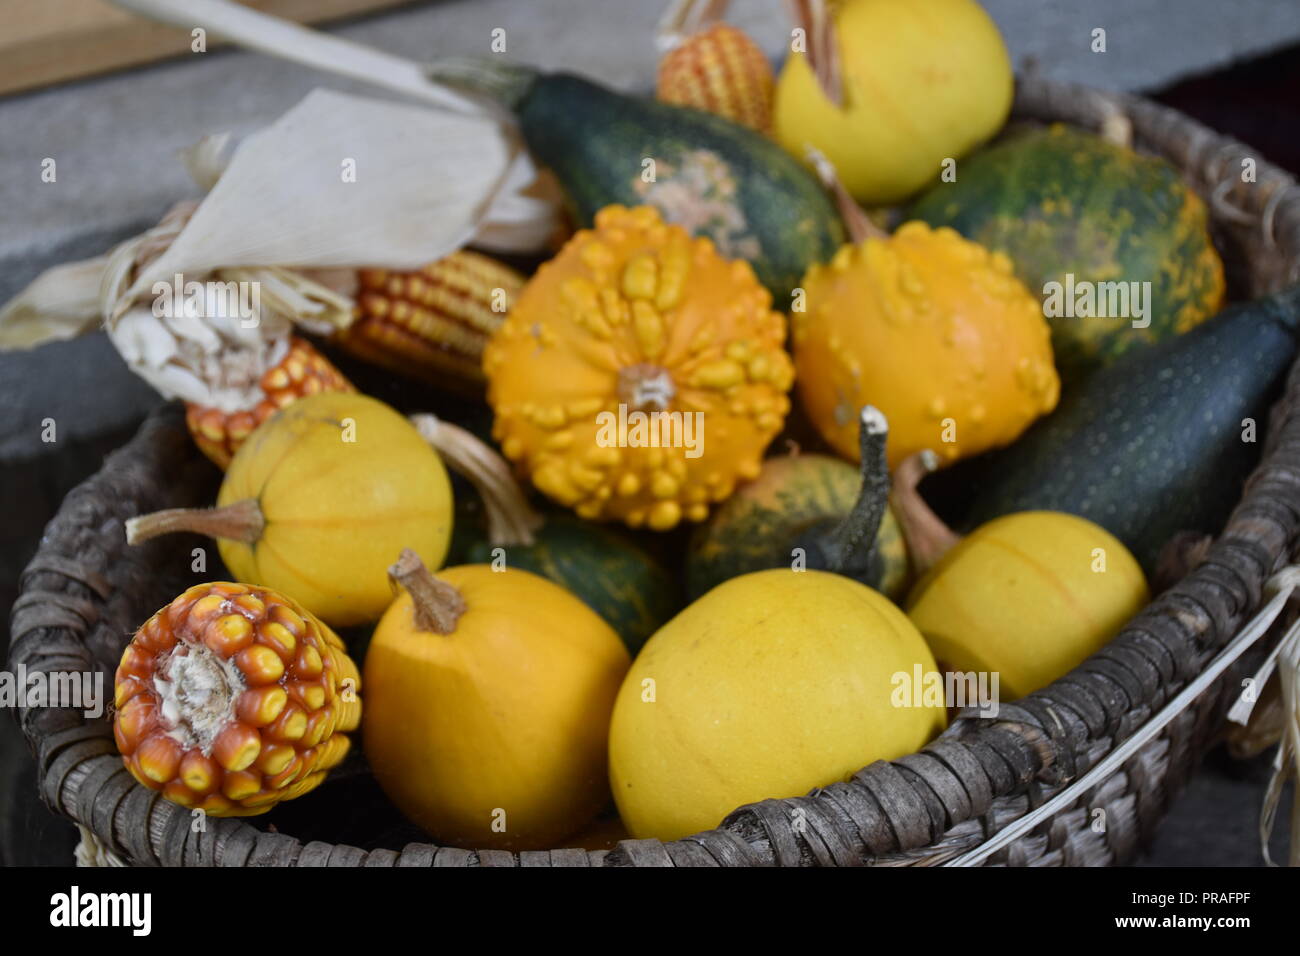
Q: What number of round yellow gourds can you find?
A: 5